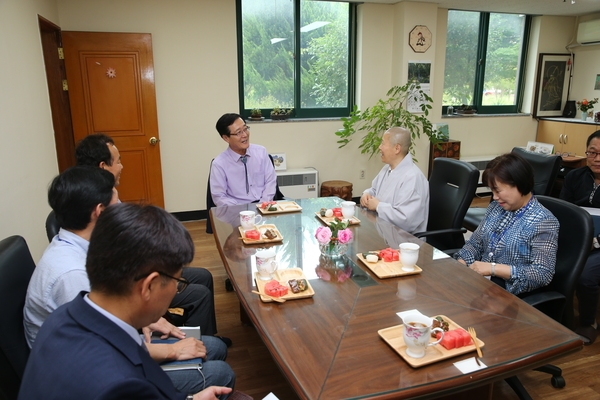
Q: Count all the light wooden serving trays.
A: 6